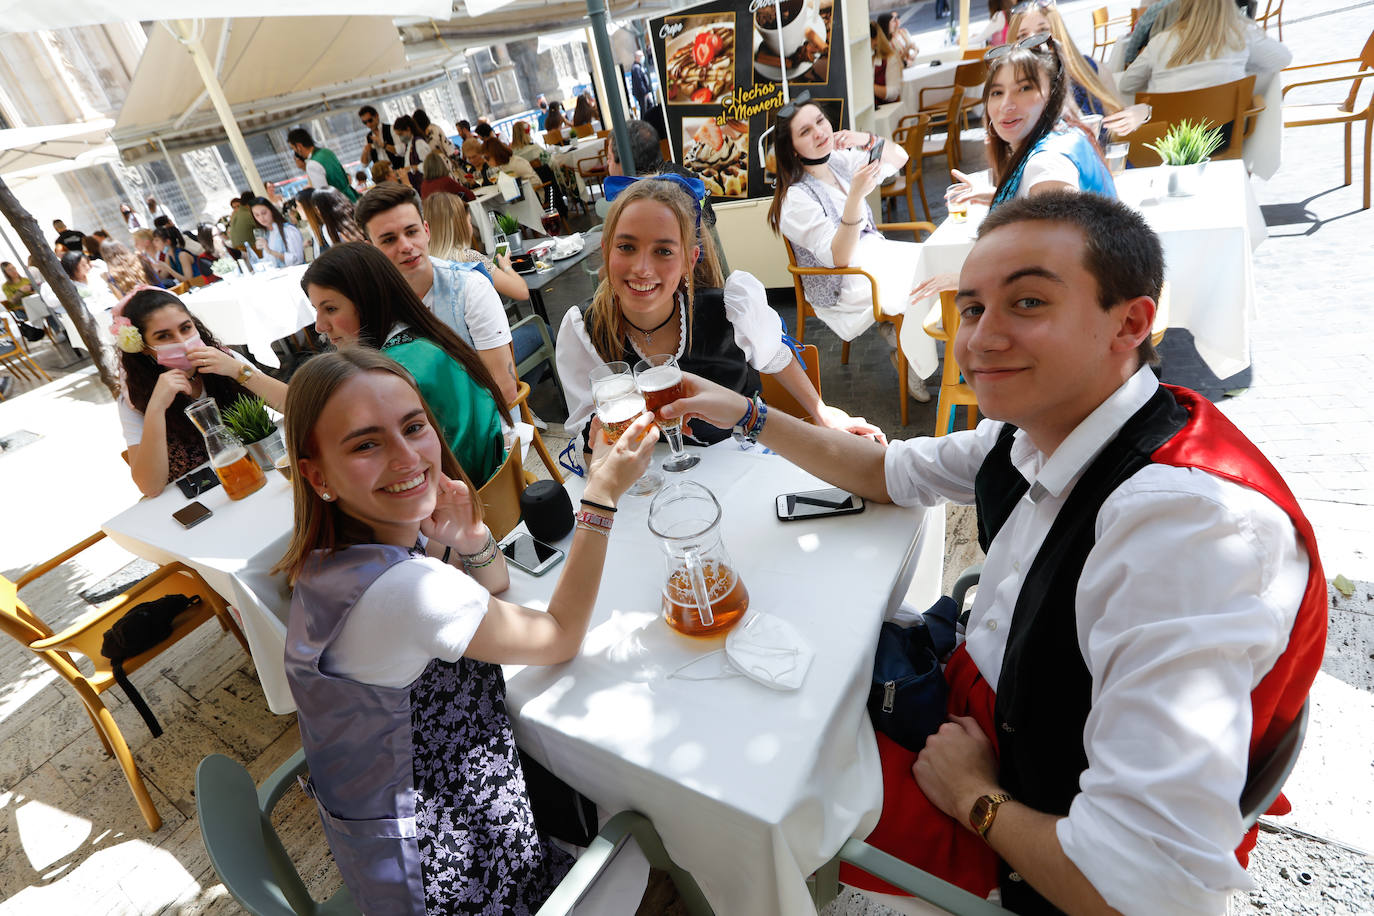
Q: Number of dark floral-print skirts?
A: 1